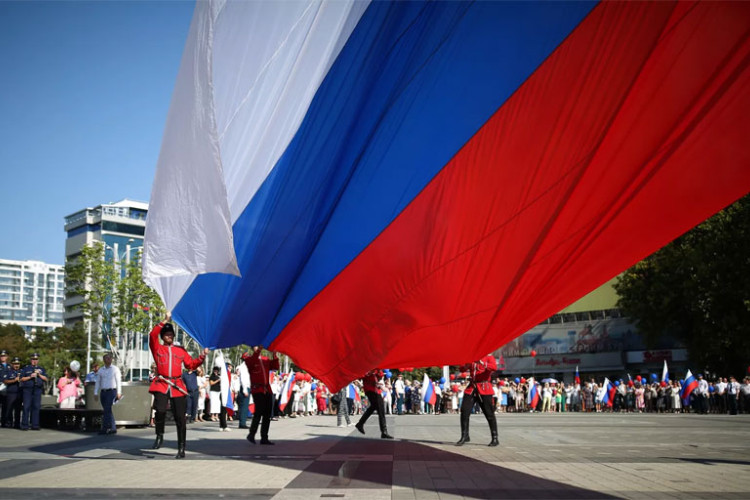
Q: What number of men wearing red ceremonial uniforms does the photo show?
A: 4